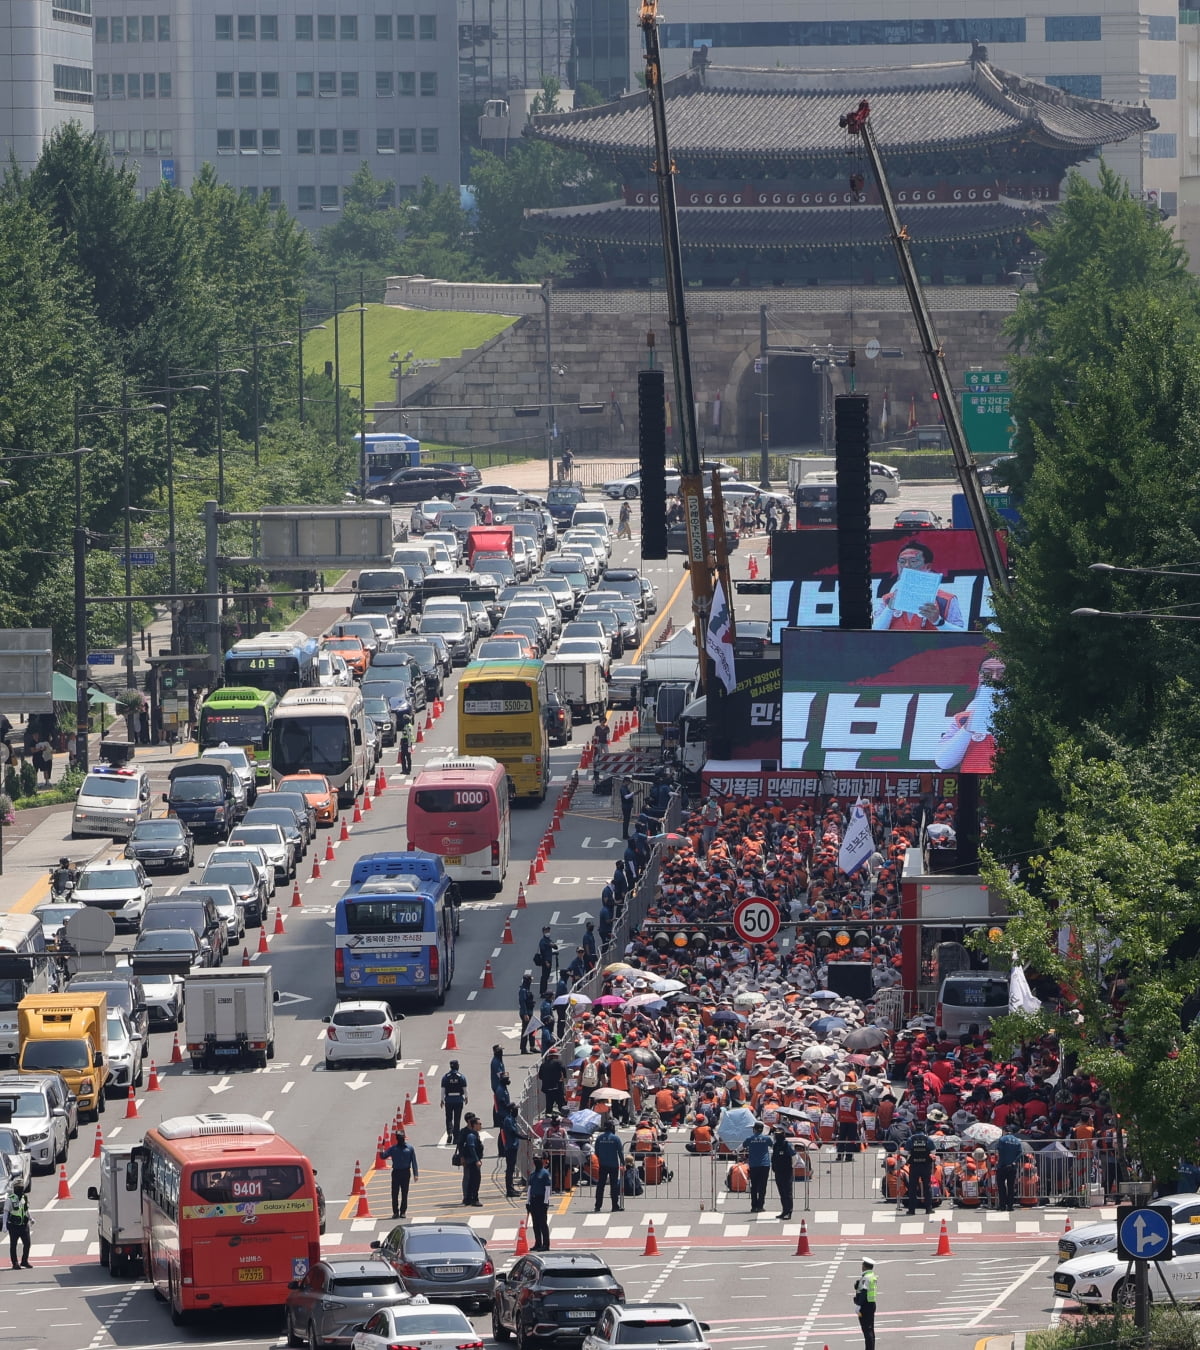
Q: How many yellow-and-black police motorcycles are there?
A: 0